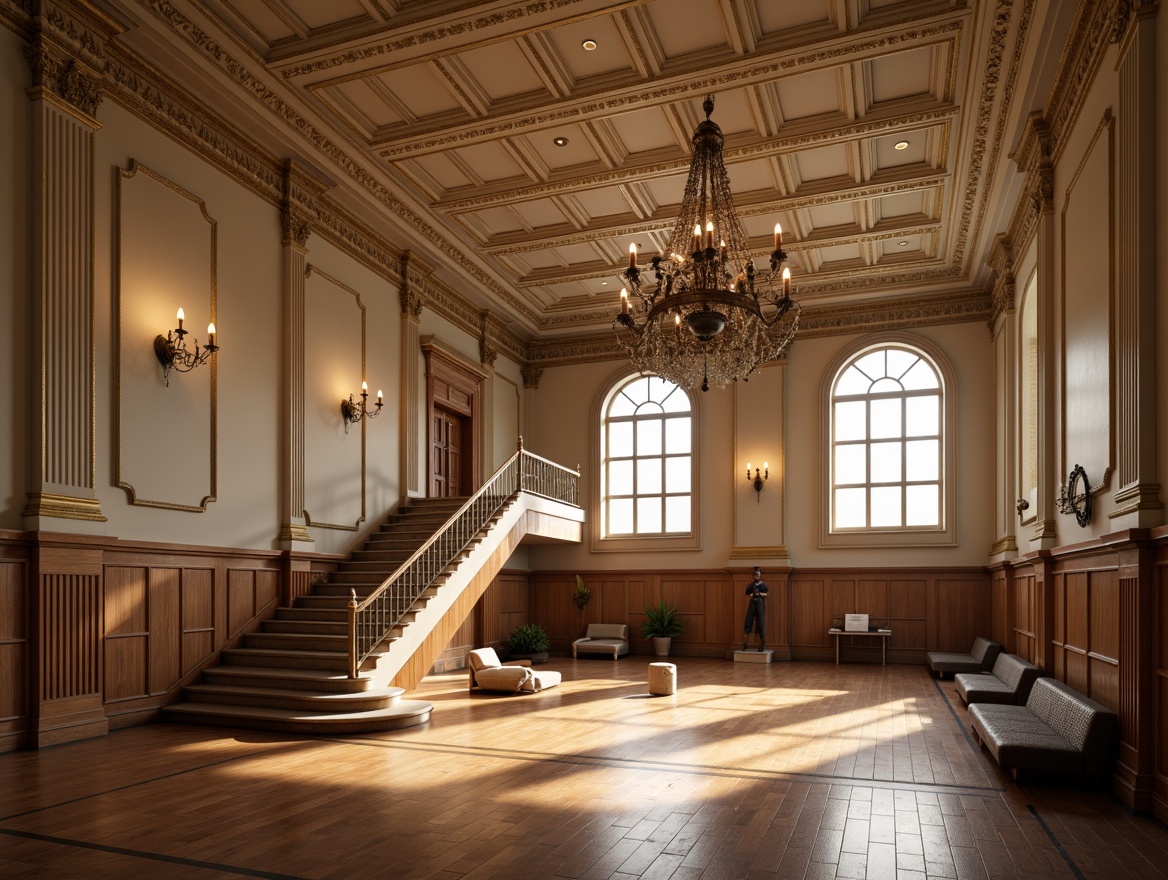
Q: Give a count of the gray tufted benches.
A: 3